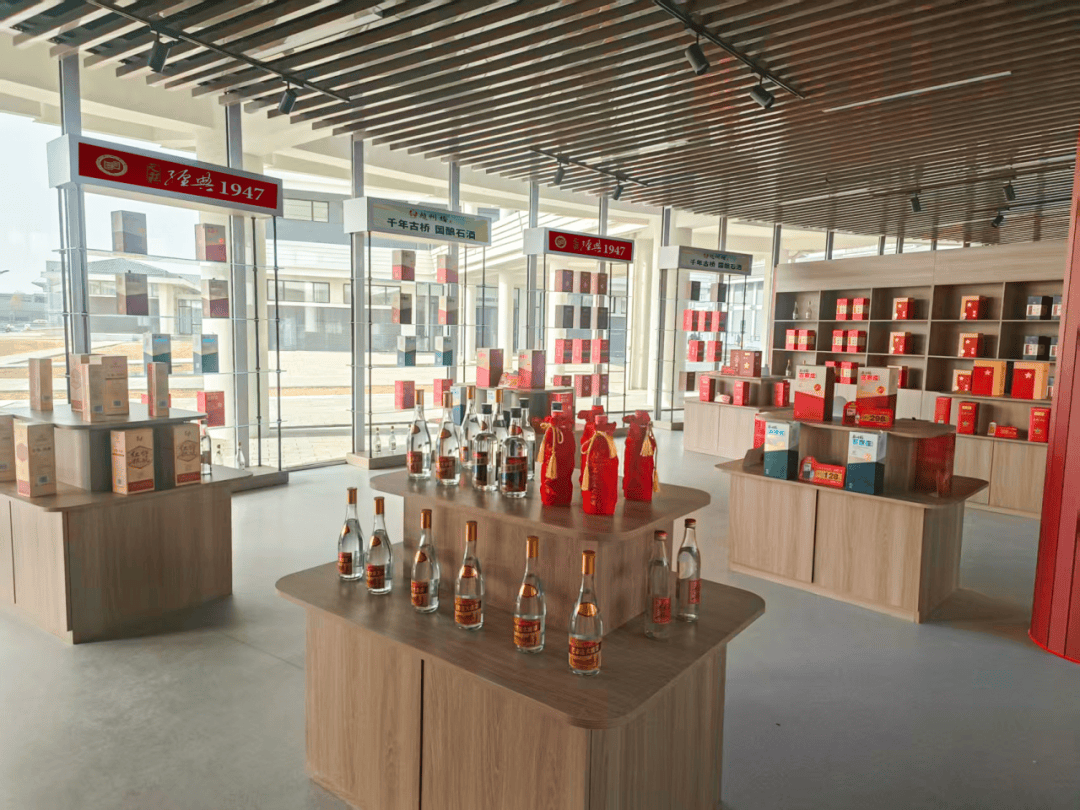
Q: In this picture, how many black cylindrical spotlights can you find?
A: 9